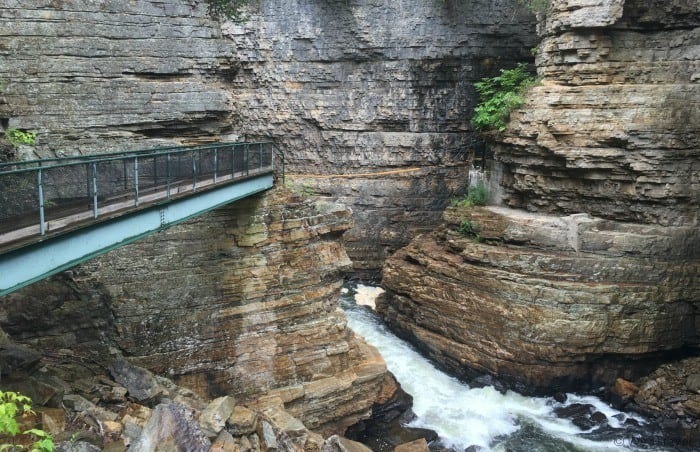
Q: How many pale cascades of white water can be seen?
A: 1